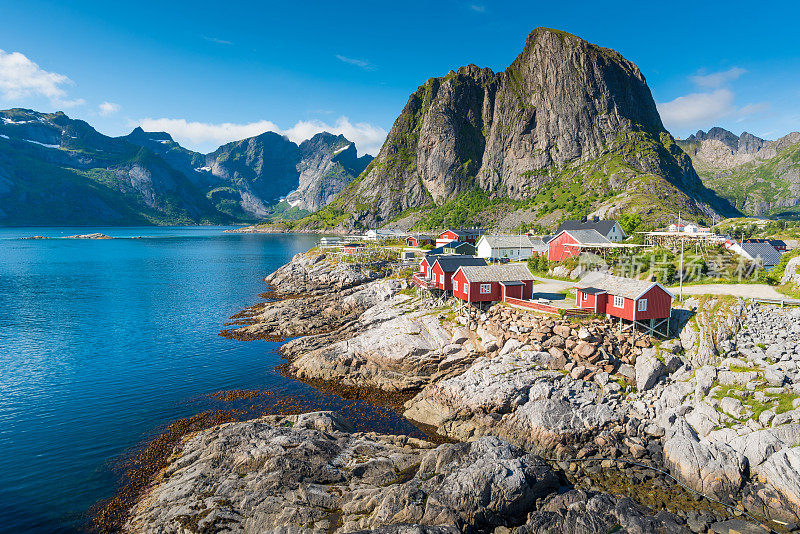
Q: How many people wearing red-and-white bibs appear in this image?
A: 0